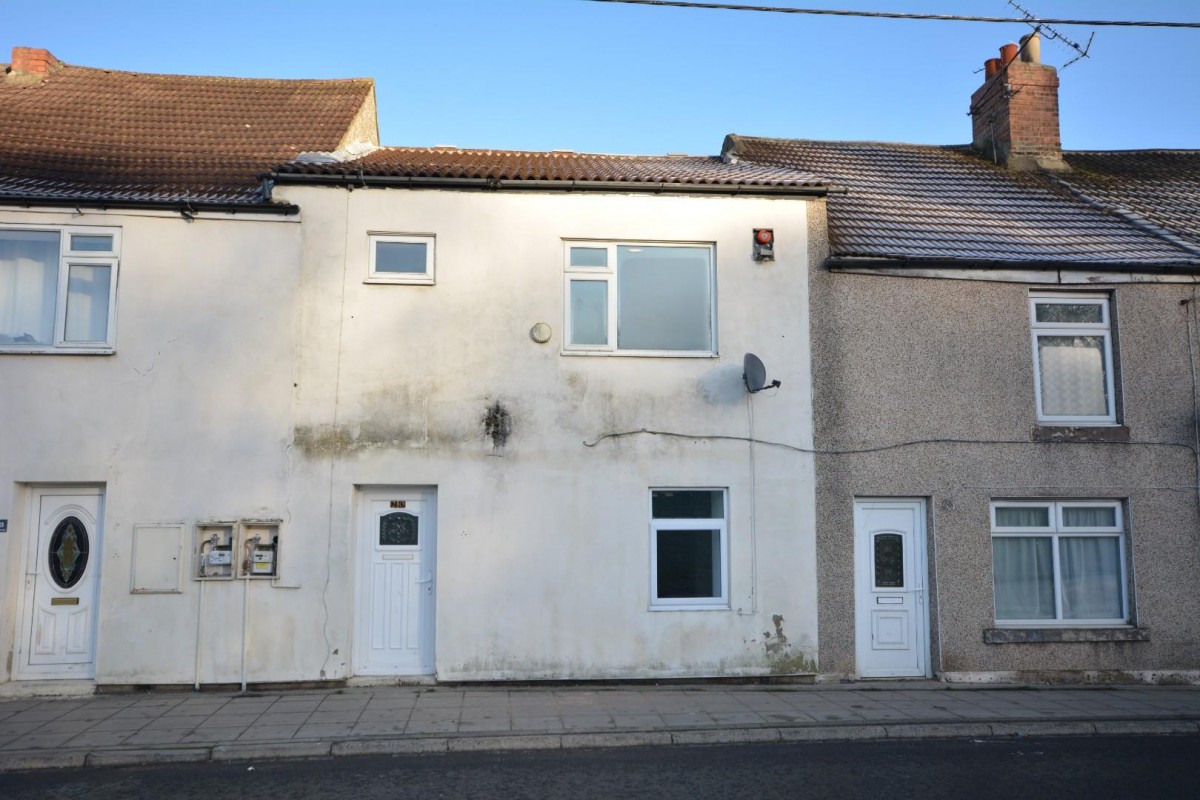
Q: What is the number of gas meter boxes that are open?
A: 2